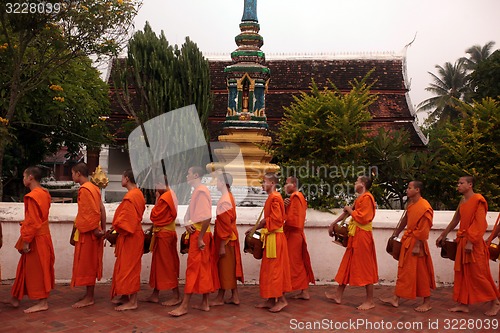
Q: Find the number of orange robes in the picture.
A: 11